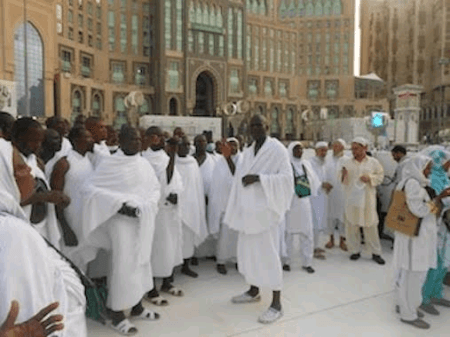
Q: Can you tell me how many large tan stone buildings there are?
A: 2